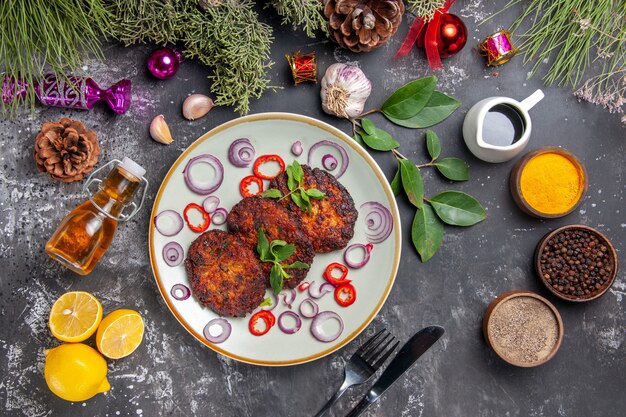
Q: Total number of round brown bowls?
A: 3